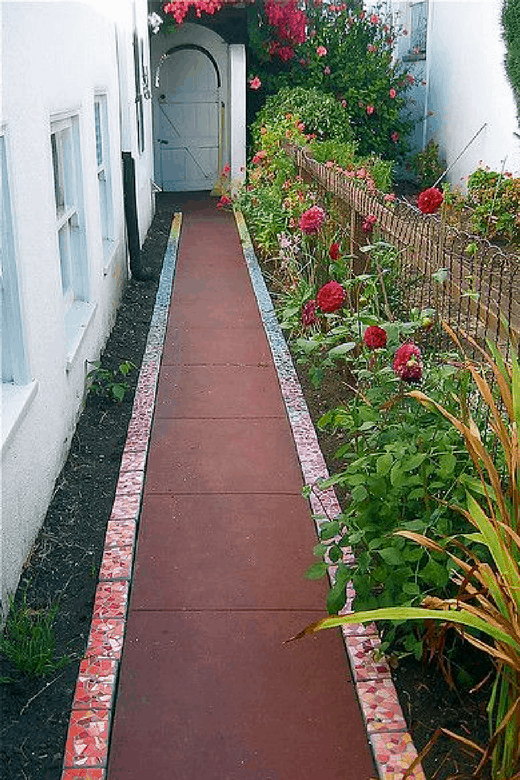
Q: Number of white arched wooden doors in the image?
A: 1